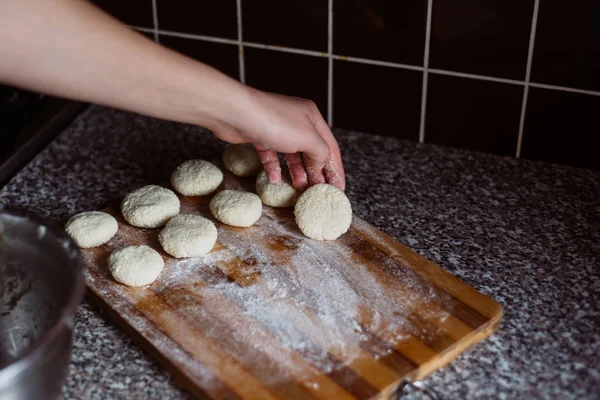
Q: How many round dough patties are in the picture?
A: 9